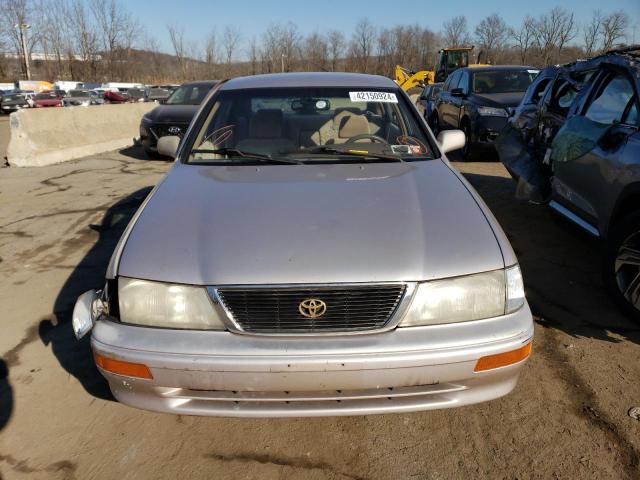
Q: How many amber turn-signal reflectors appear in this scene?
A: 2